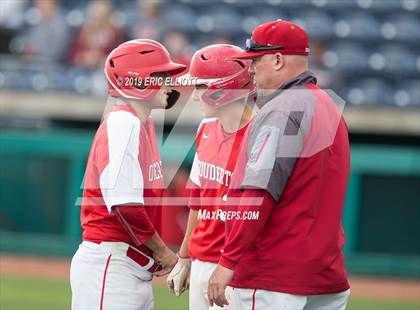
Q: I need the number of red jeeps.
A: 0